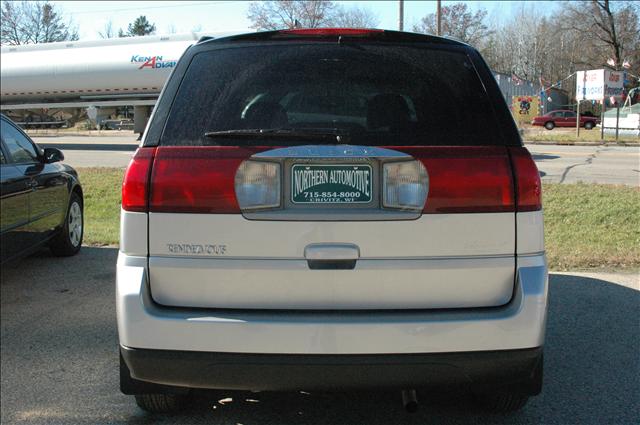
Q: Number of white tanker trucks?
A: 1